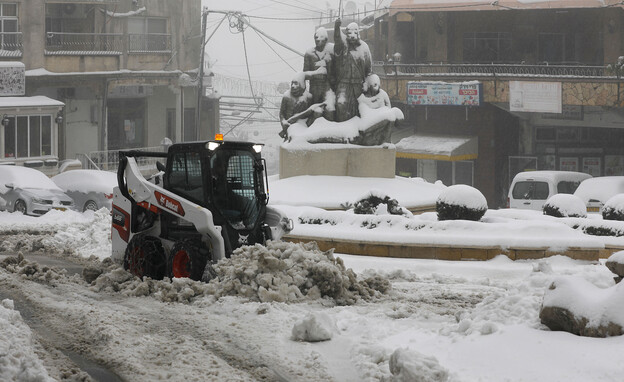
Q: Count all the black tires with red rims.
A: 2